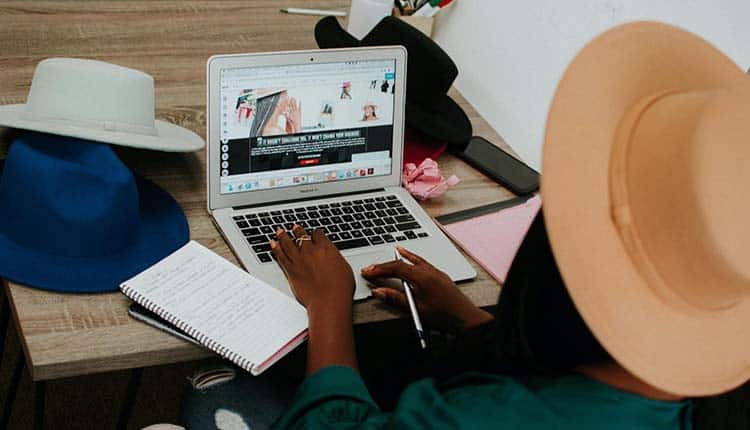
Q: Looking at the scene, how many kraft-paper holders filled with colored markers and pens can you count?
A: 1